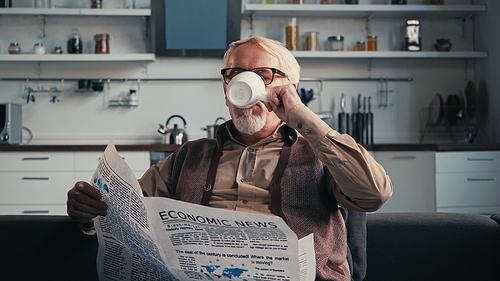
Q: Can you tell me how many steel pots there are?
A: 2